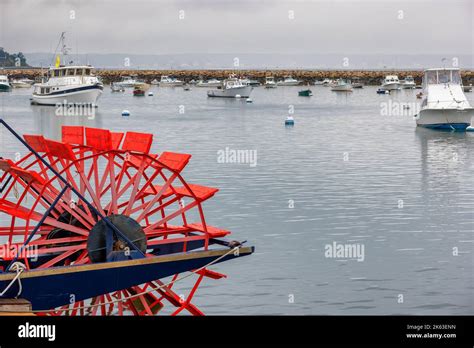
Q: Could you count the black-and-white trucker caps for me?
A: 0